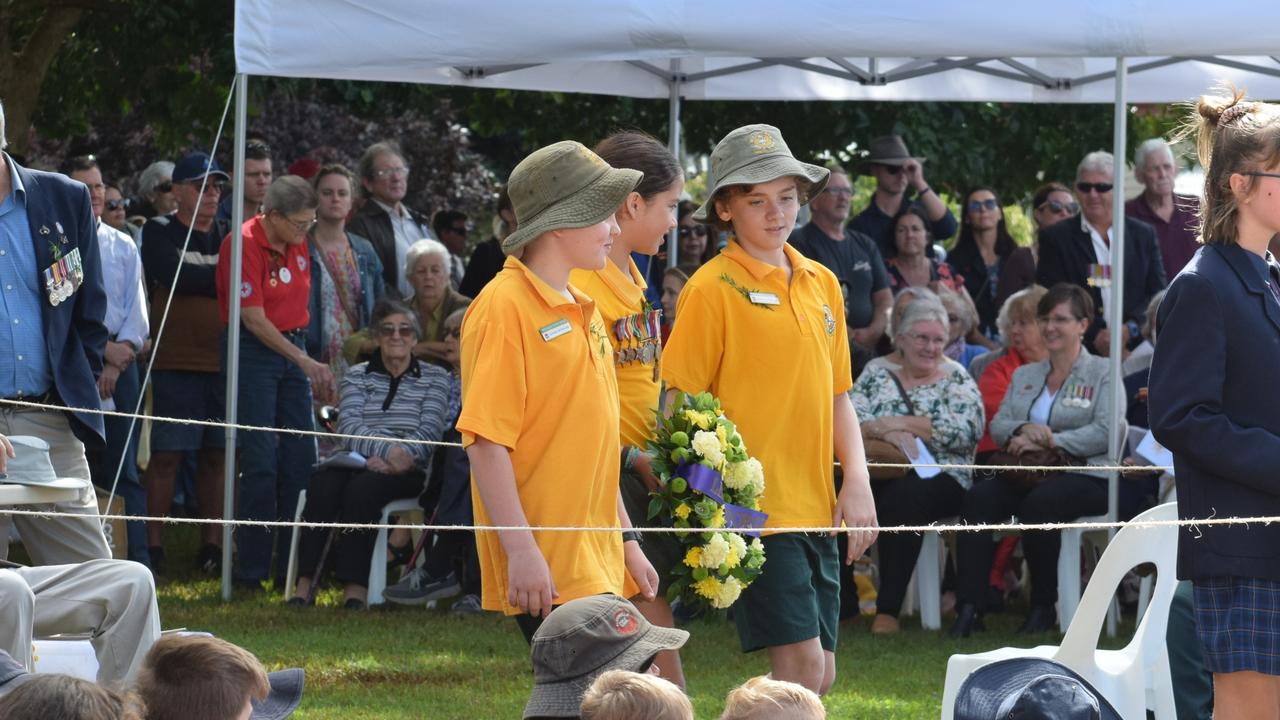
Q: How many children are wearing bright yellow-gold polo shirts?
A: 3